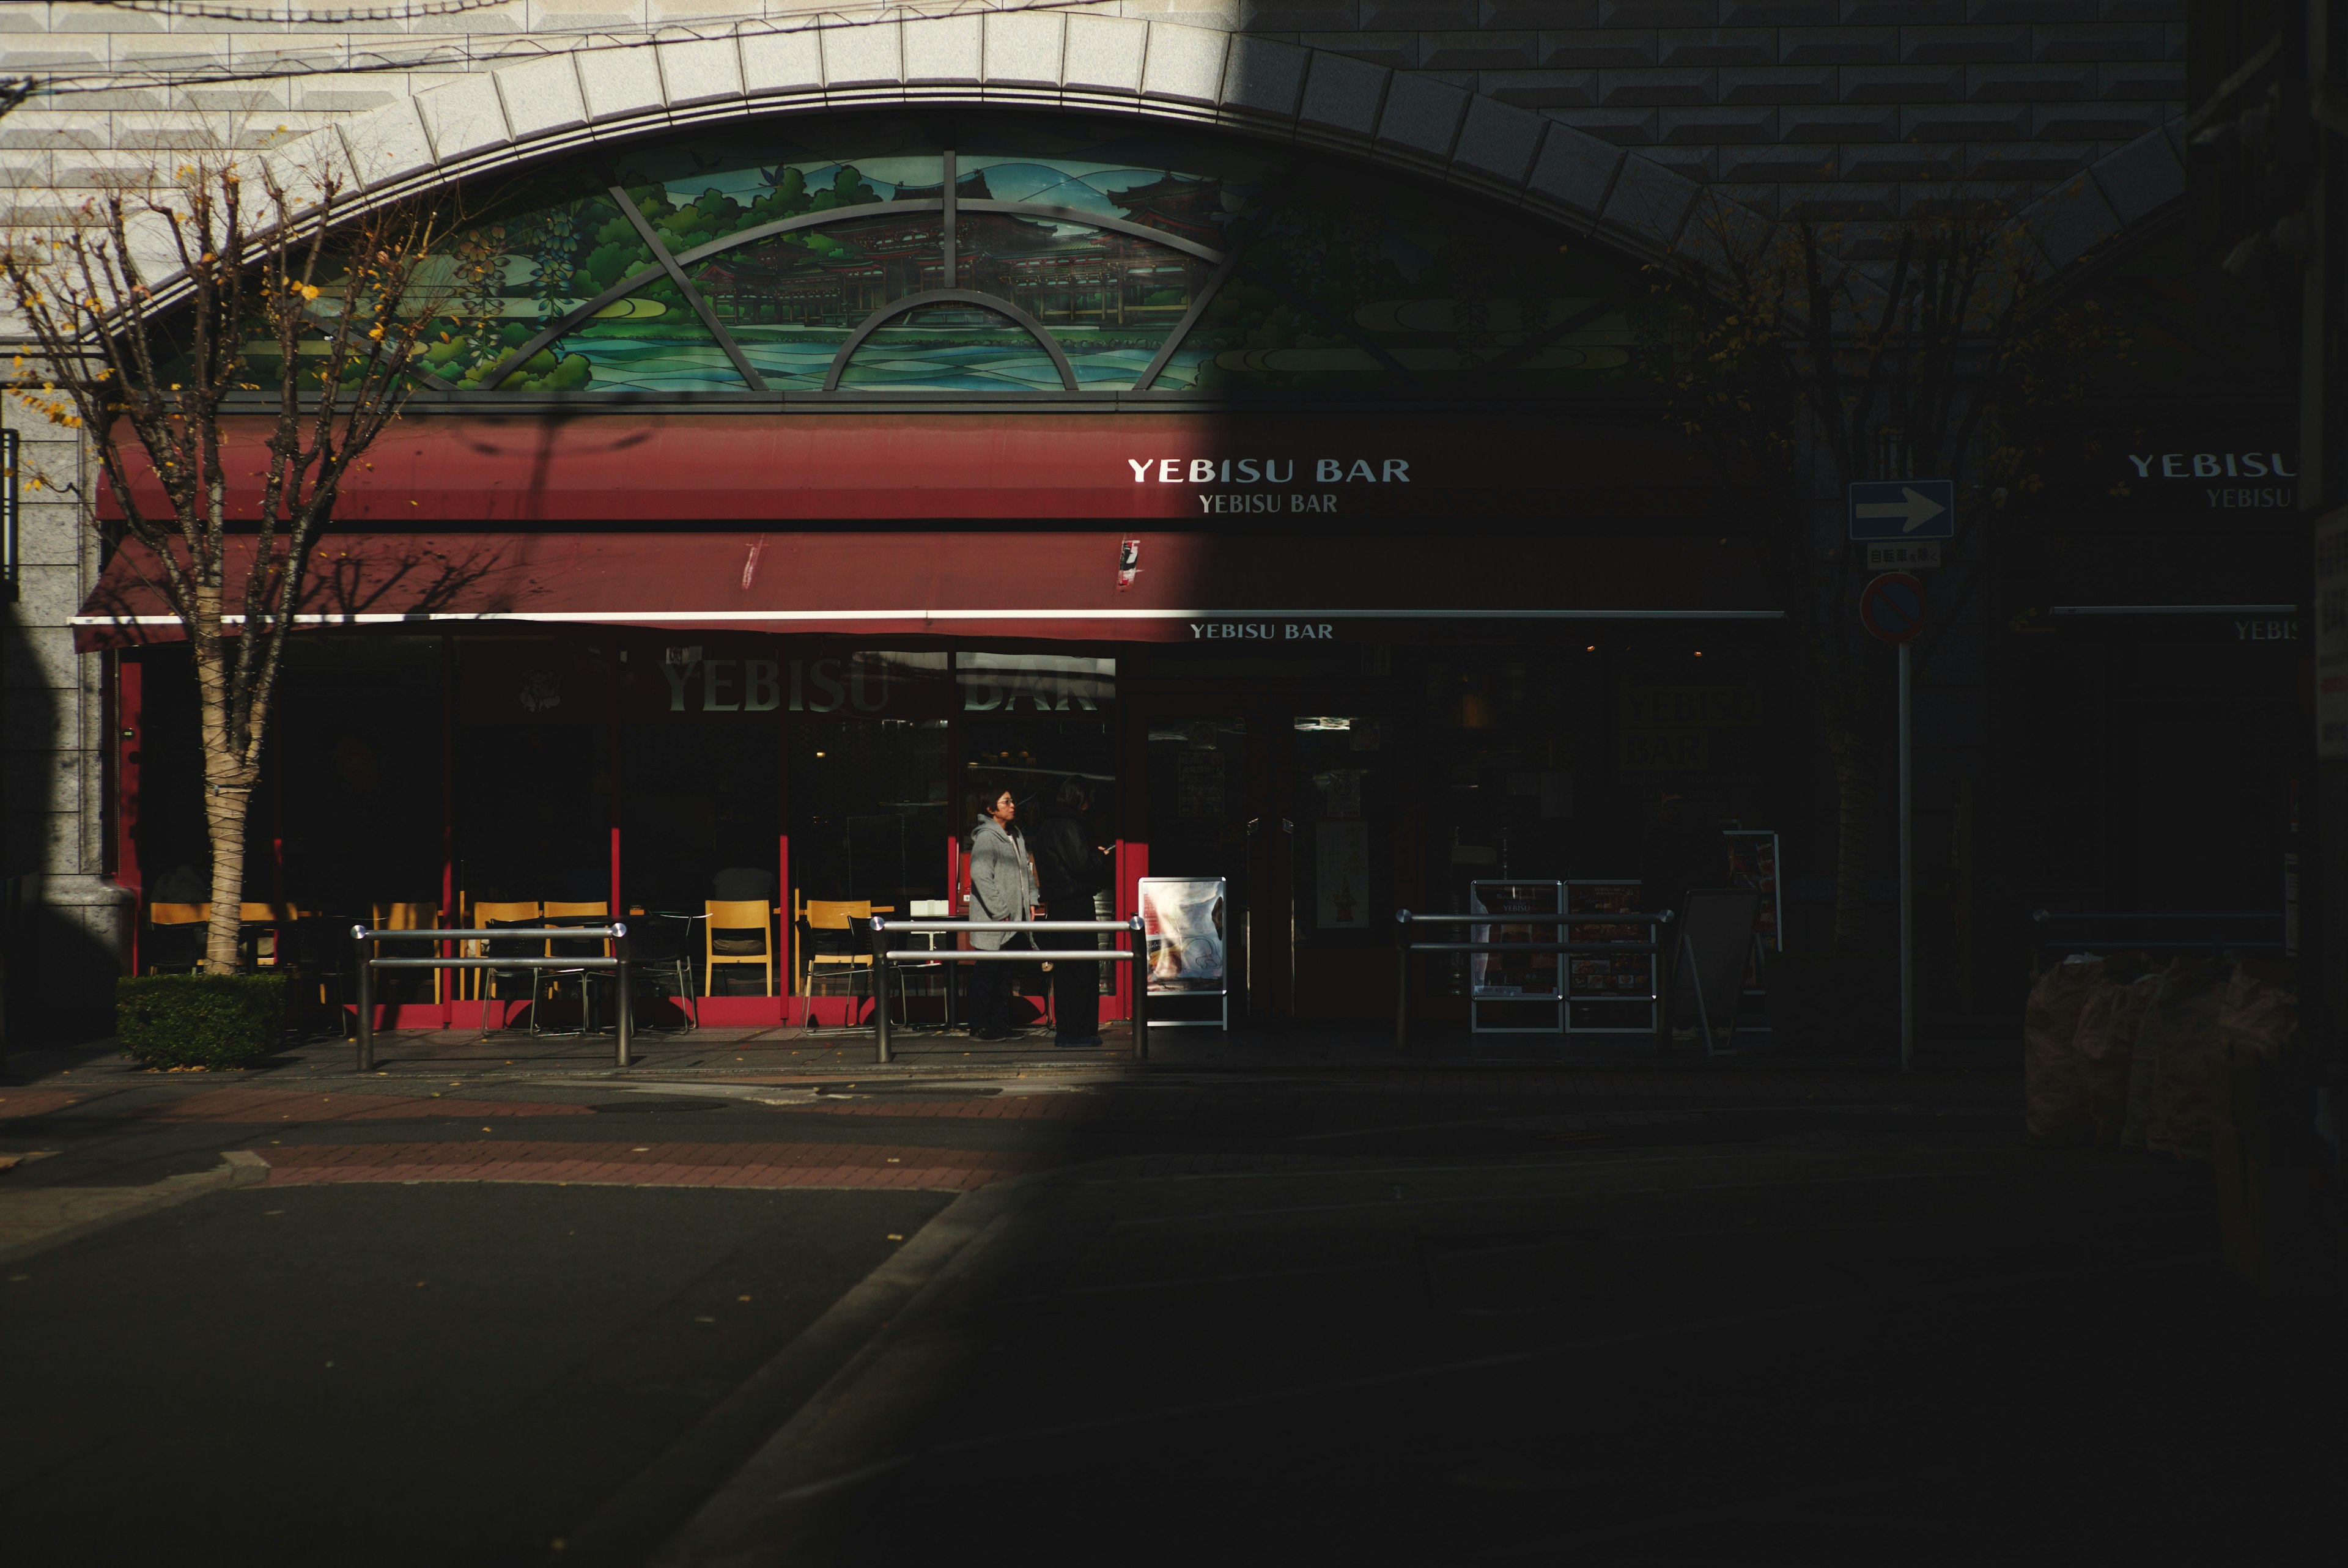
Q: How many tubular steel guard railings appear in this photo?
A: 4